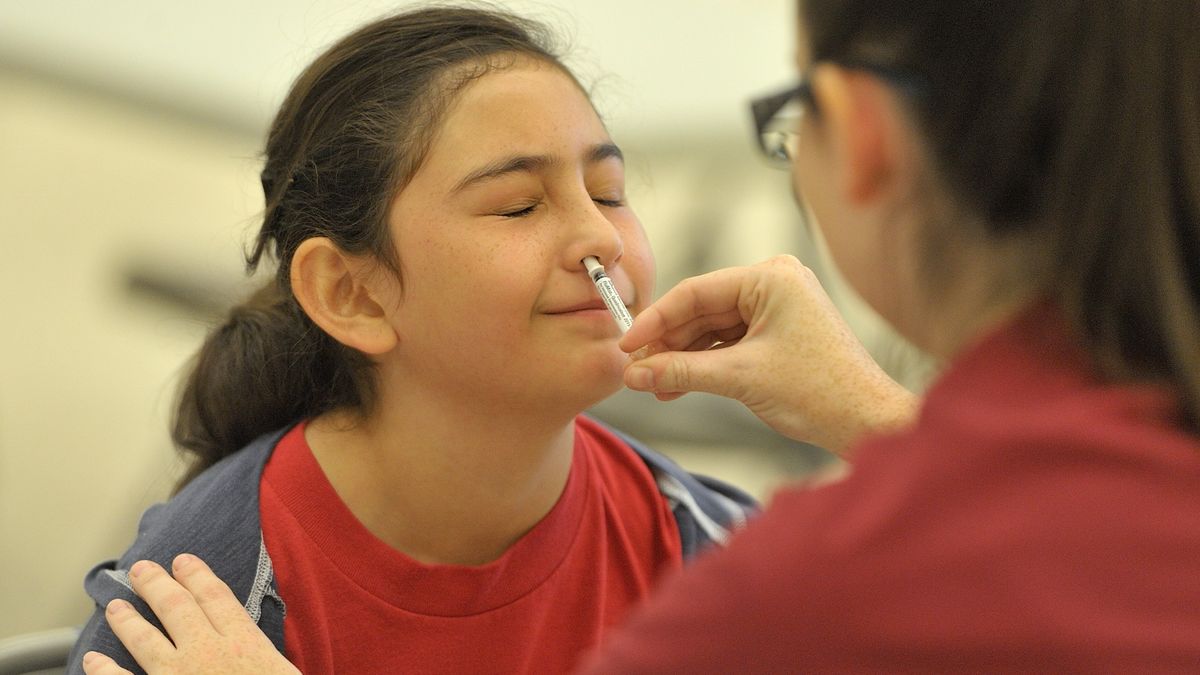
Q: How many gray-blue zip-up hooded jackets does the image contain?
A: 1